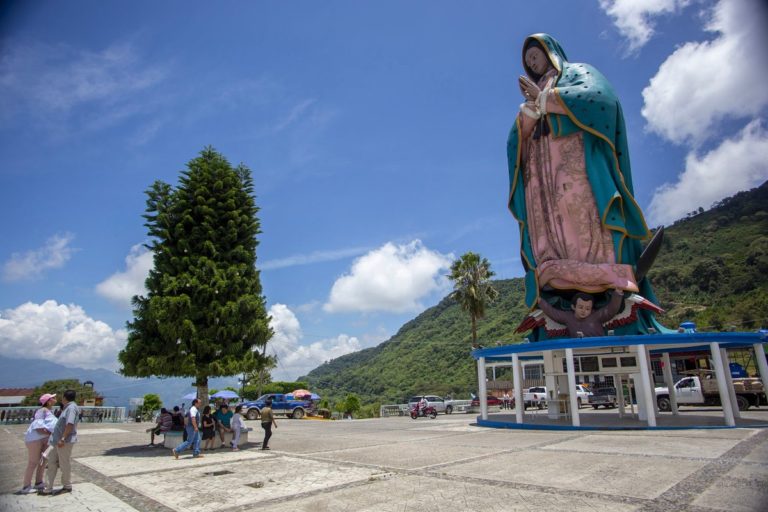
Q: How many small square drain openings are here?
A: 2